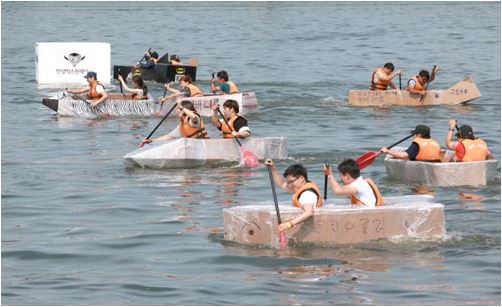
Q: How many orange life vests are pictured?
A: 14